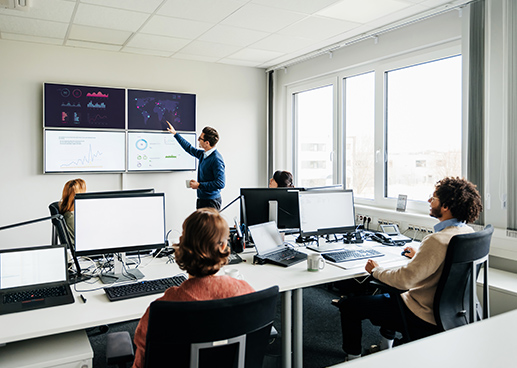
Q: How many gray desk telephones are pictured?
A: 1